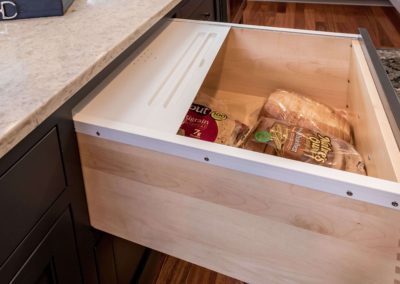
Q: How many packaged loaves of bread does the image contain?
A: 3